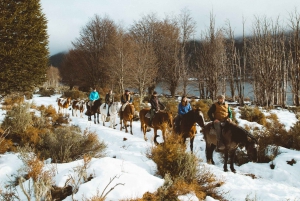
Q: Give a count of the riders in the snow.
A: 6